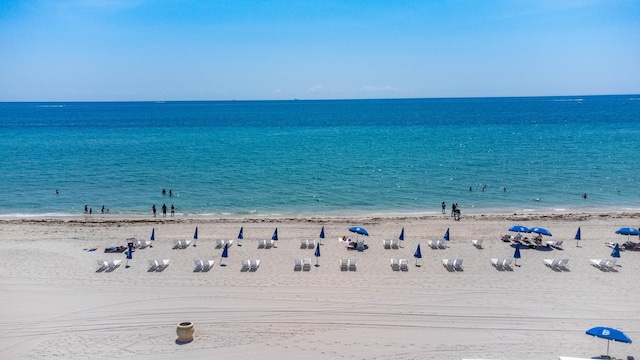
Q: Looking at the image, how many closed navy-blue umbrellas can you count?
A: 14